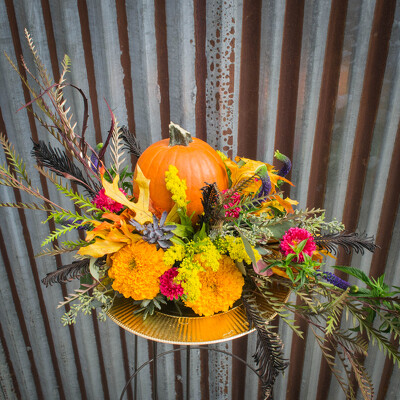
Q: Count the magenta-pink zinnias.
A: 4